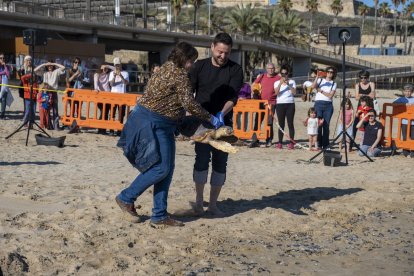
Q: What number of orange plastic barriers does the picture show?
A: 3